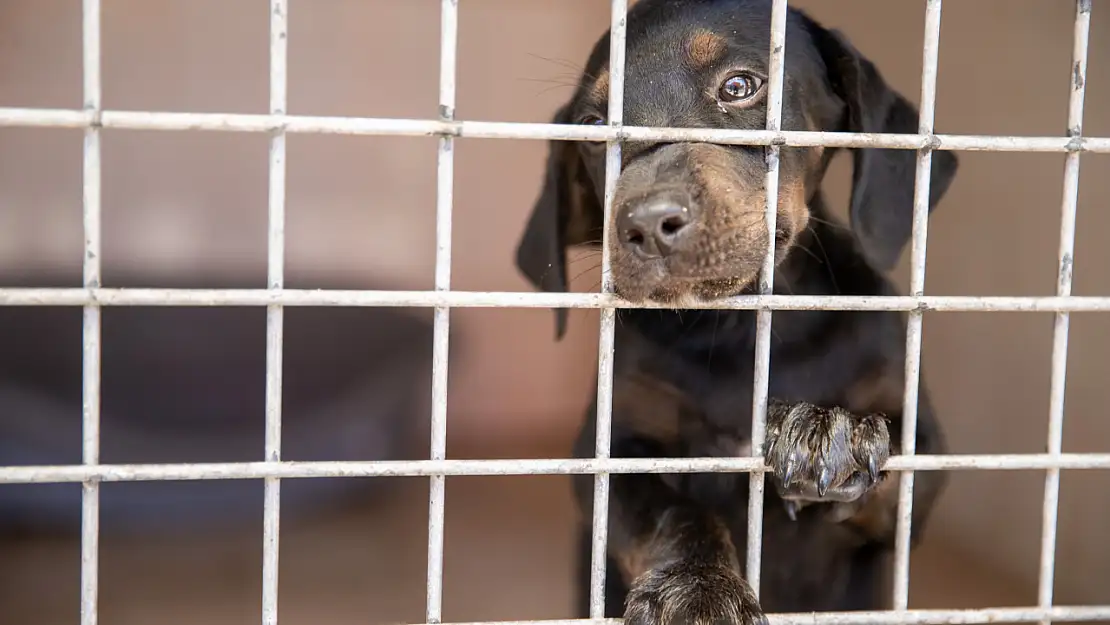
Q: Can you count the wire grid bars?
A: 11